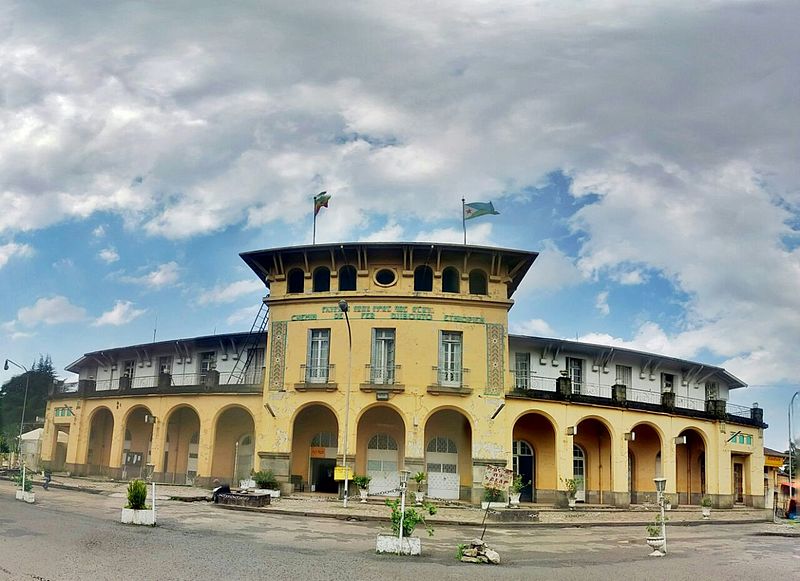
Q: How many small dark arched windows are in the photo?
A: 6